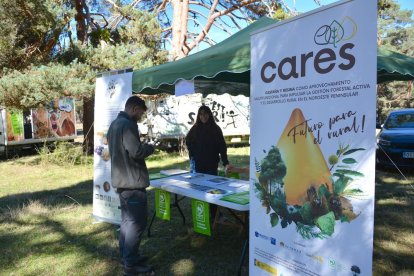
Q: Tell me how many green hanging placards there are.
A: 2